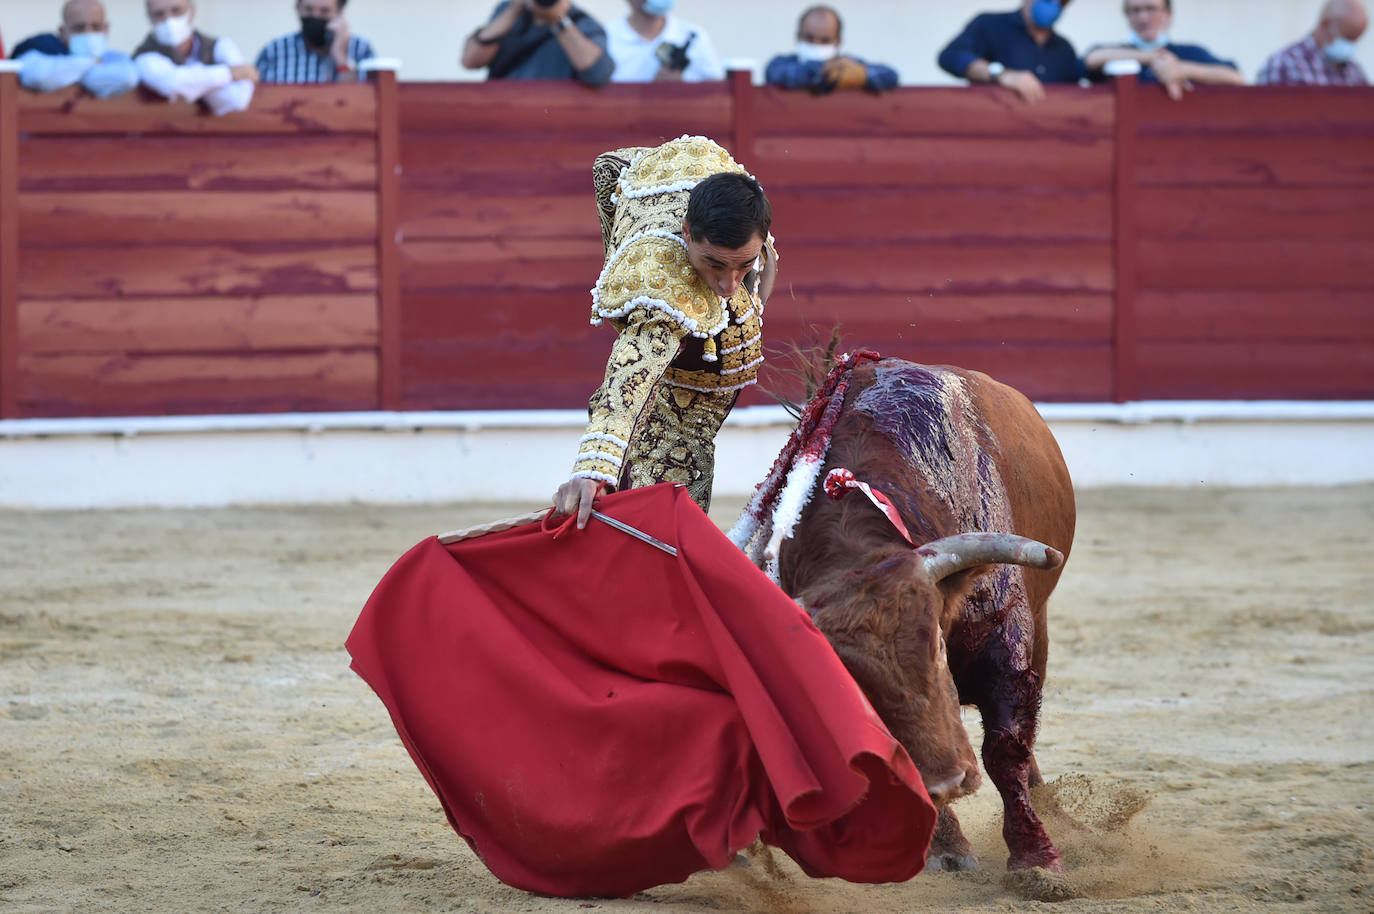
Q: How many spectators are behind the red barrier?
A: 9